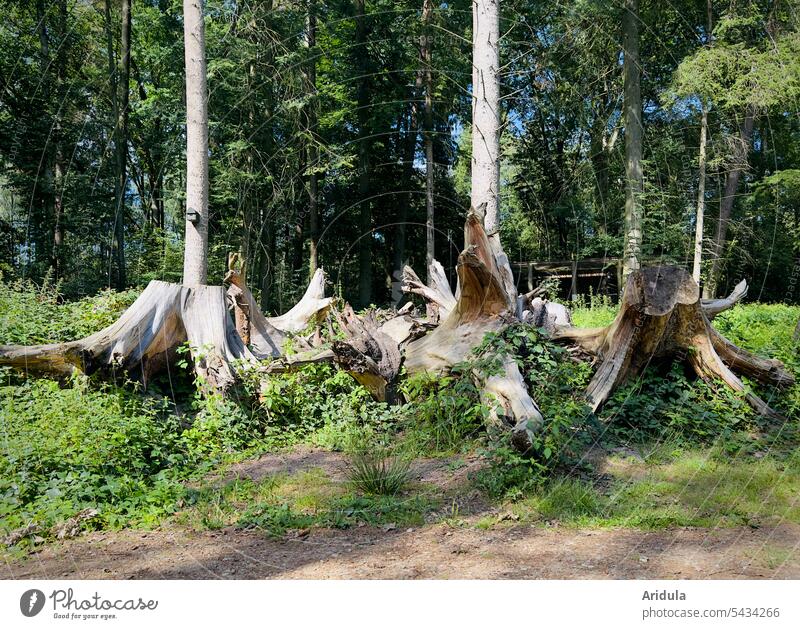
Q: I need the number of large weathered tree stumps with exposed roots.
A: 3